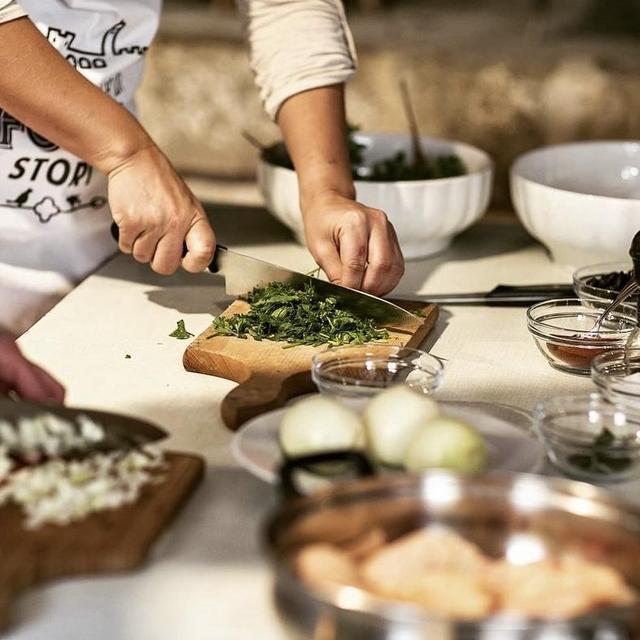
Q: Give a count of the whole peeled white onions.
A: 3